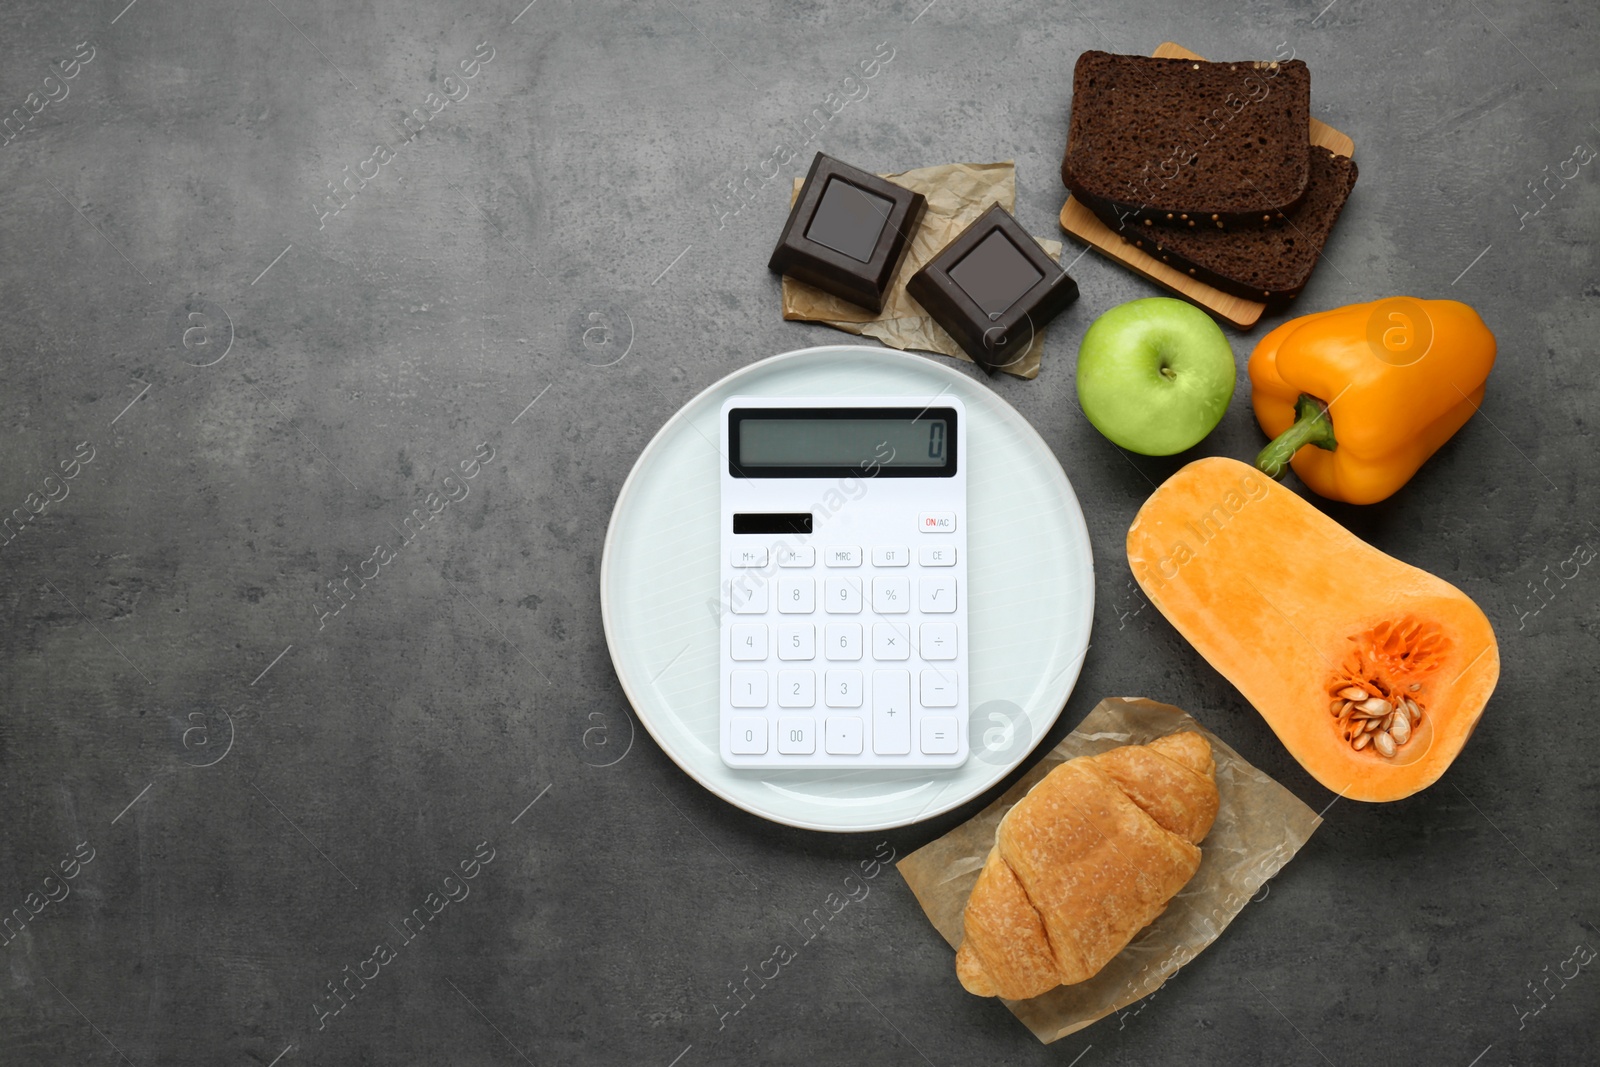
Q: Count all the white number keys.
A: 11